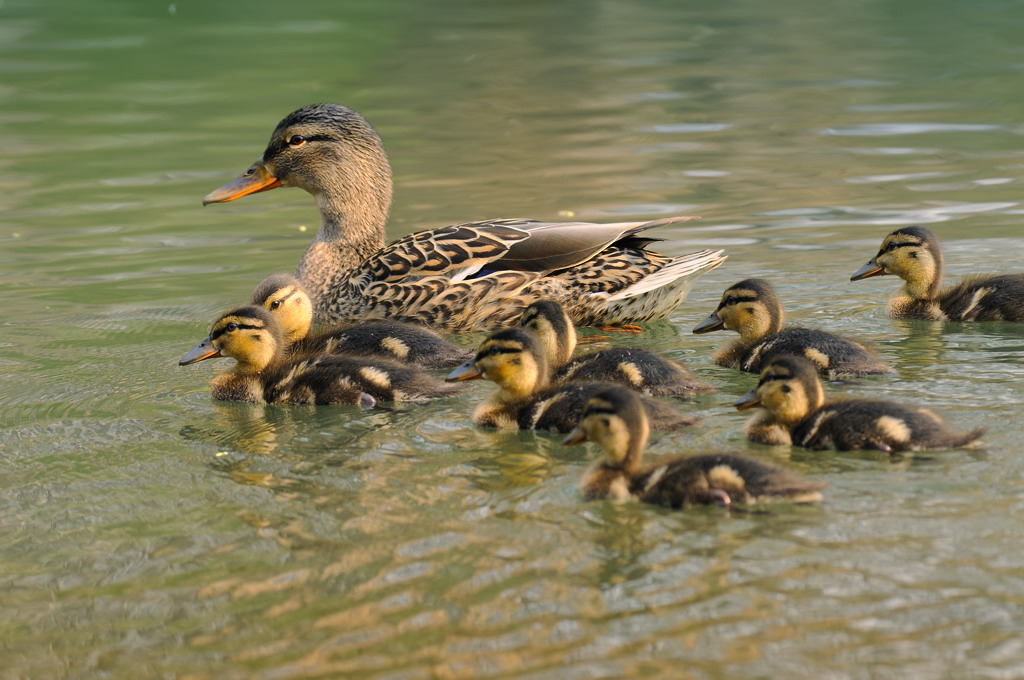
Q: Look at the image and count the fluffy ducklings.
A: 8